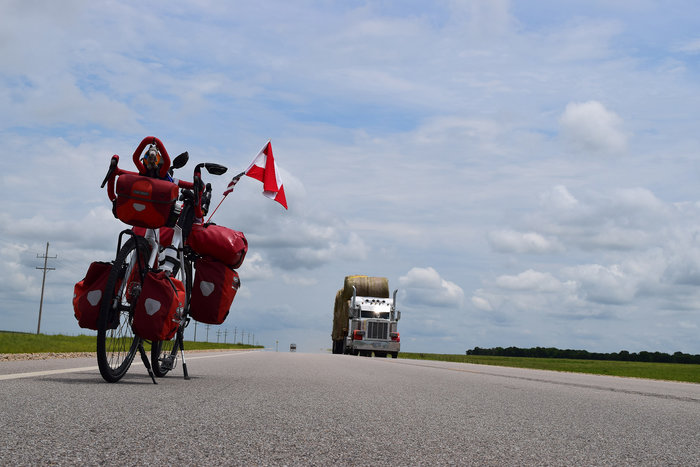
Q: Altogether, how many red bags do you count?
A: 5